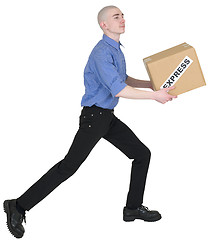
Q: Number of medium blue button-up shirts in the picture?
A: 1